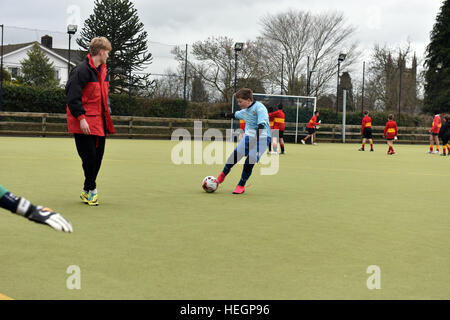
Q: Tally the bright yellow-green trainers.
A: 2